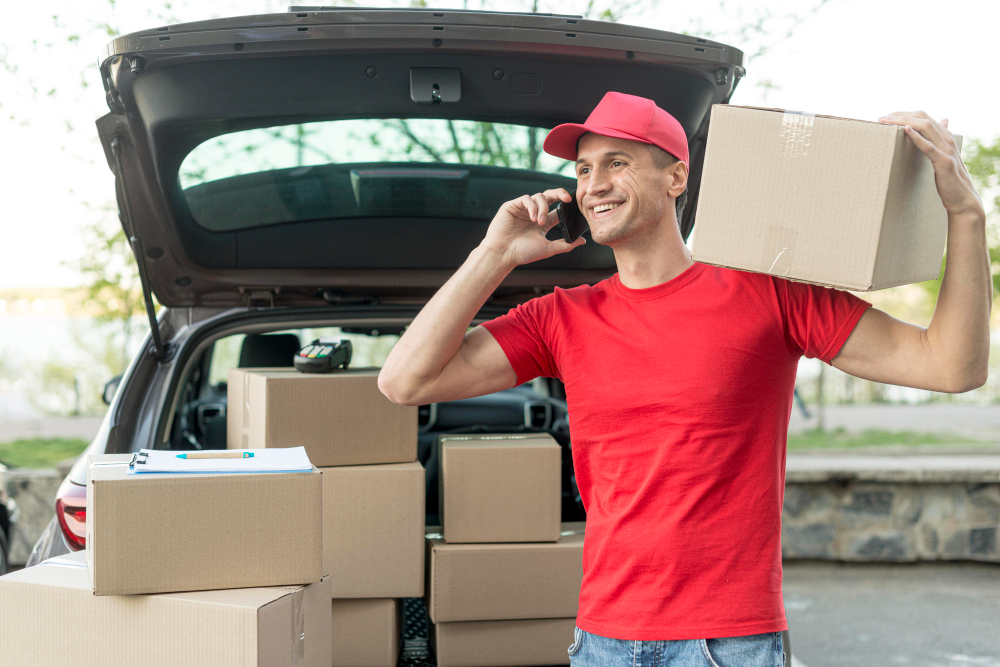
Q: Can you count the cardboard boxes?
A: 9